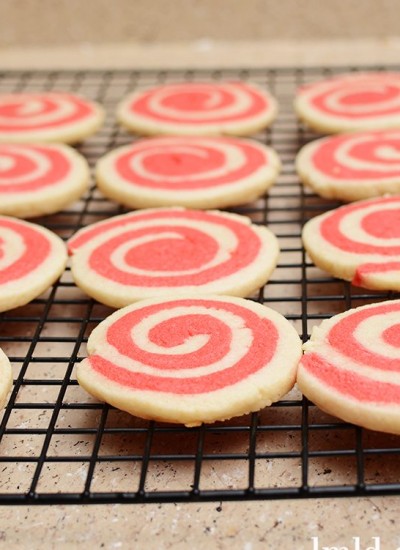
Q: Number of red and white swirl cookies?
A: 12